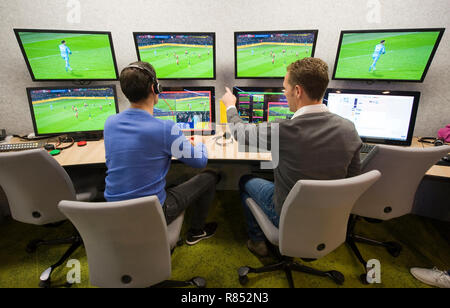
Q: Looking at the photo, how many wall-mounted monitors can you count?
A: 4